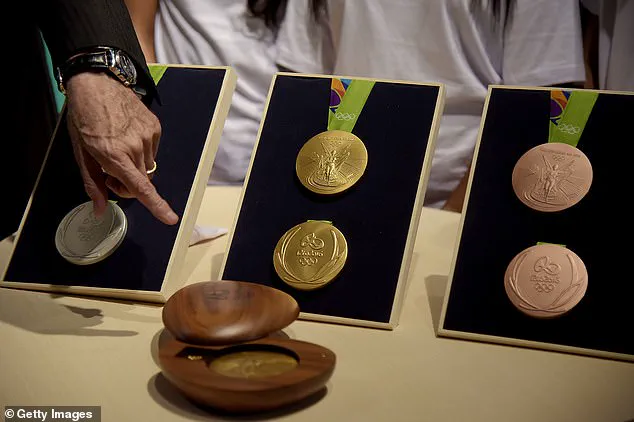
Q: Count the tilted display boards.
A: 3